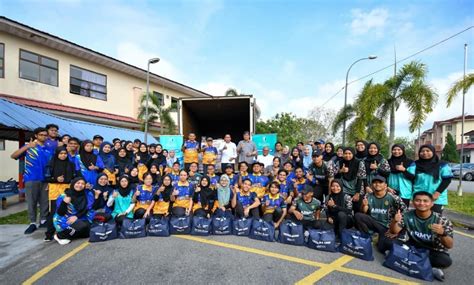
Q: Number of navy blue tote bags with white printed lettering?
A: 12